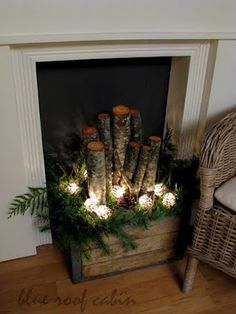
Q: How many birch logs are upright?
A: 8